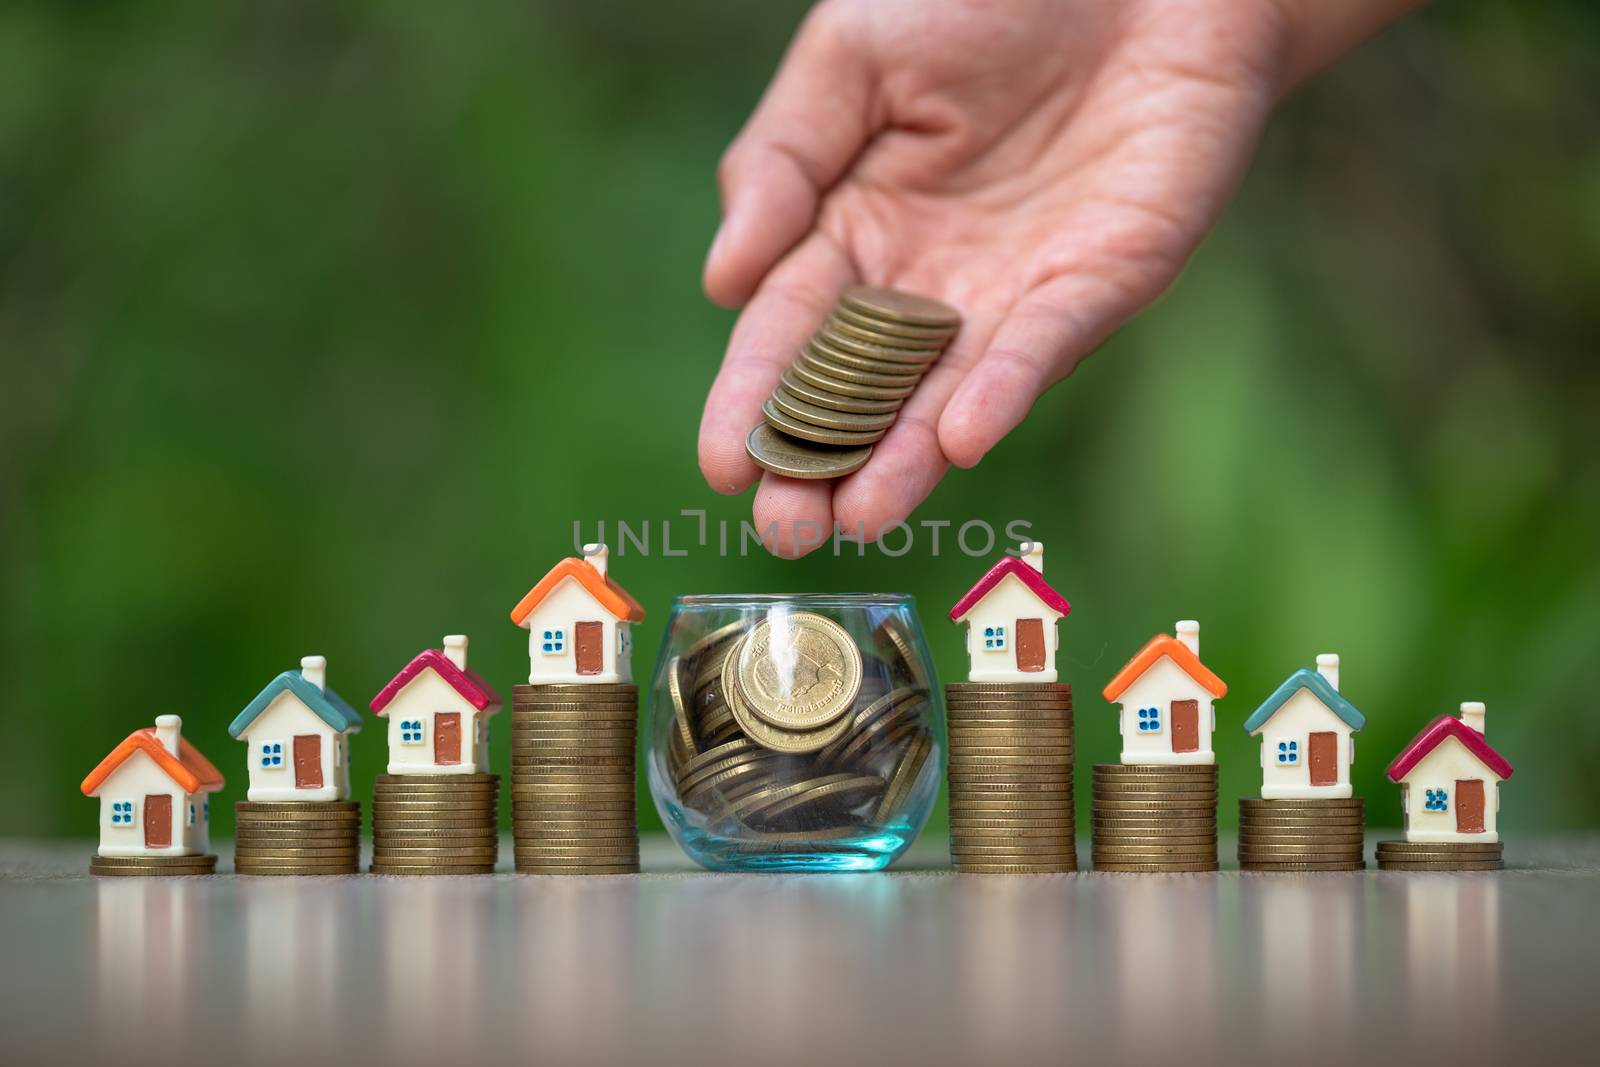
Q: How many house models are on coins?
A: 8